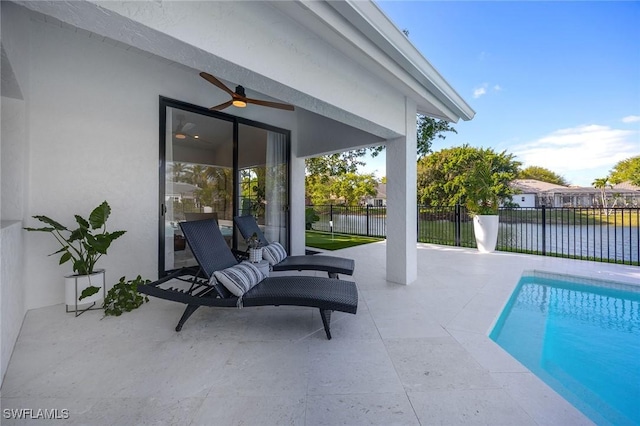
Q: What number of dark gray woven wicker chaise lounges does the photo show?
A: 2